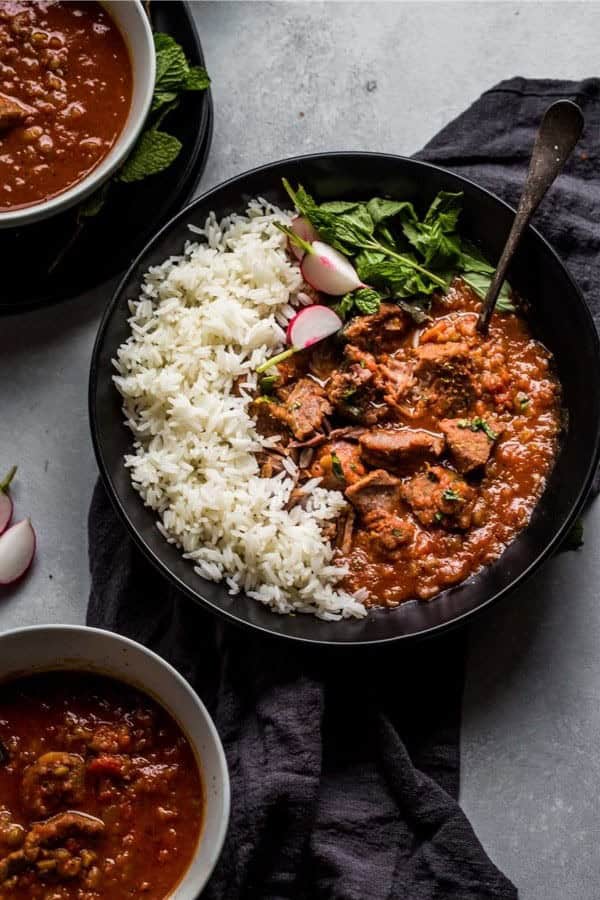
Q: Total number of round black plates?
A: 2